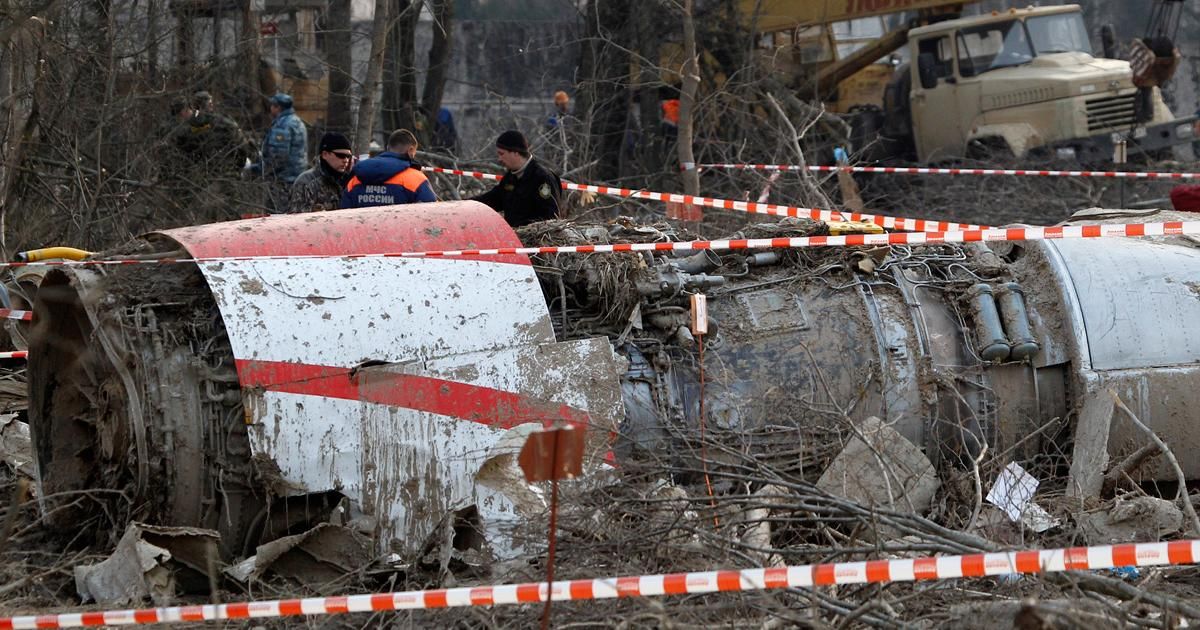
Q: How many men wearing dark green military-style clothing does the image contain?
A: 2